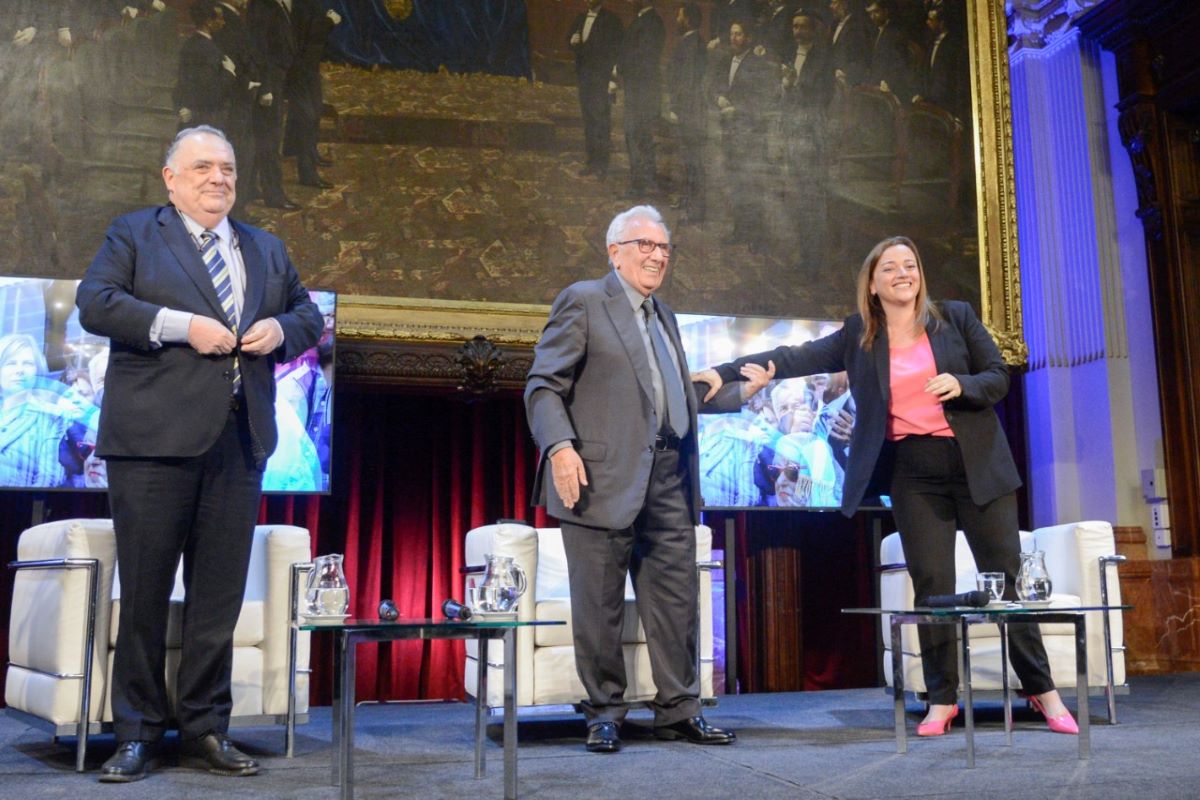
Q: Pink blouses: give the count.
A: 1